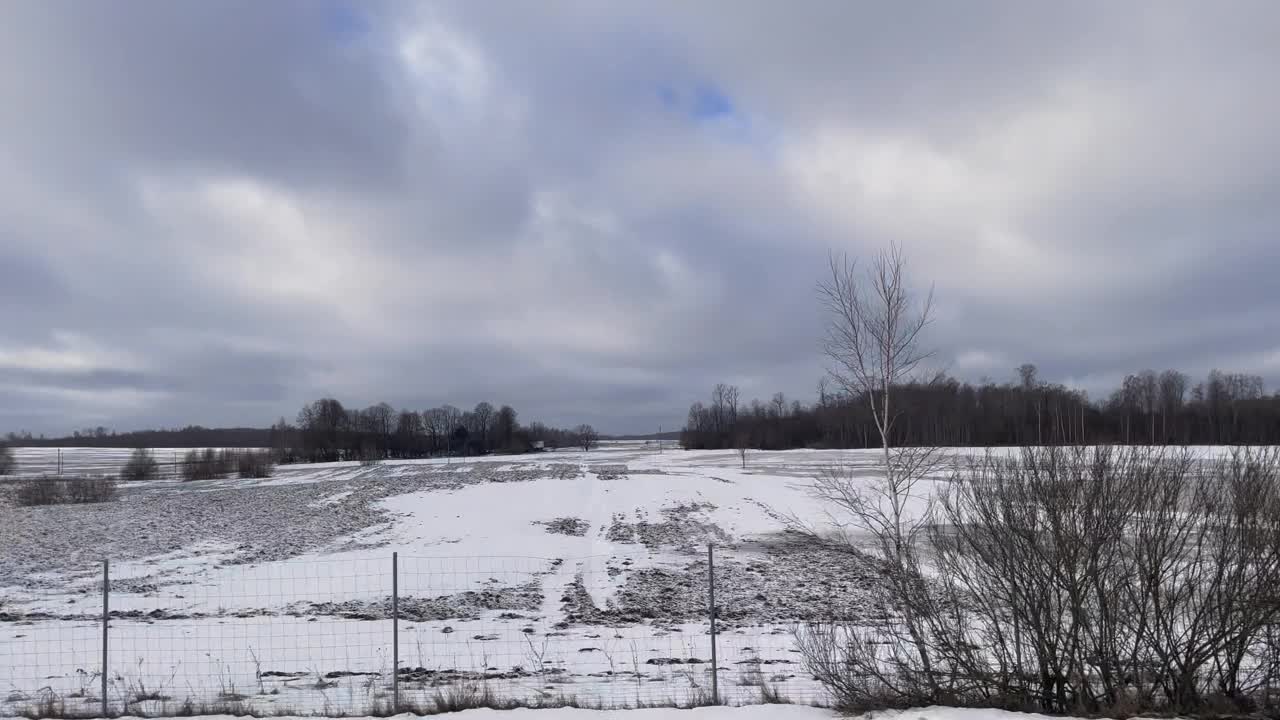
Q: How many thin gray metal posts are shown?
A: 3